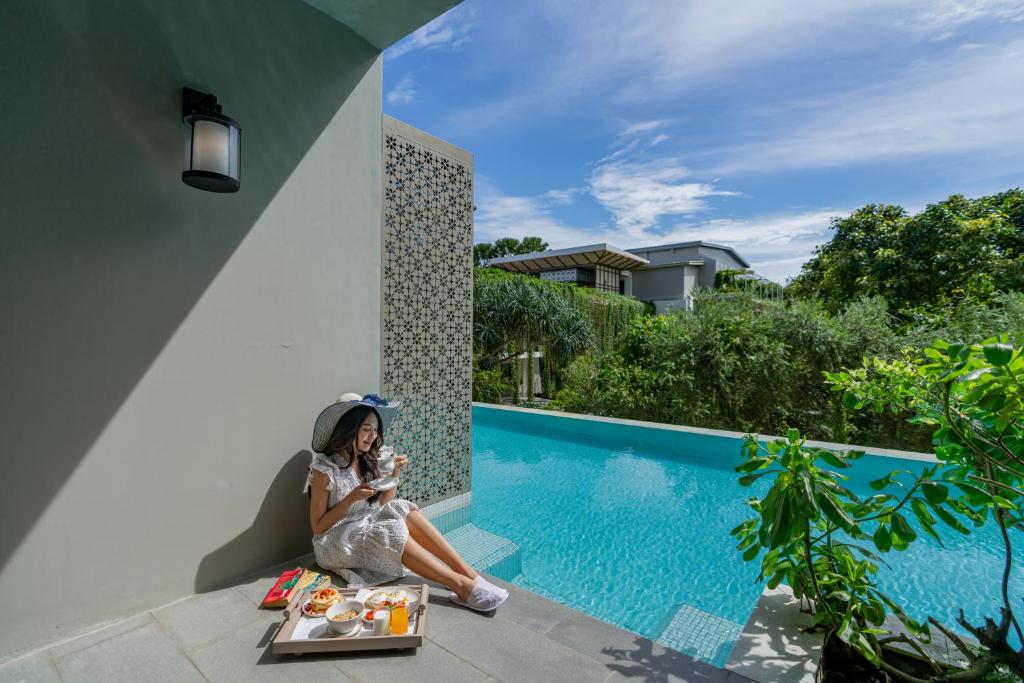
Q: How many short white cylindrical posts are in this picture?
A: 0